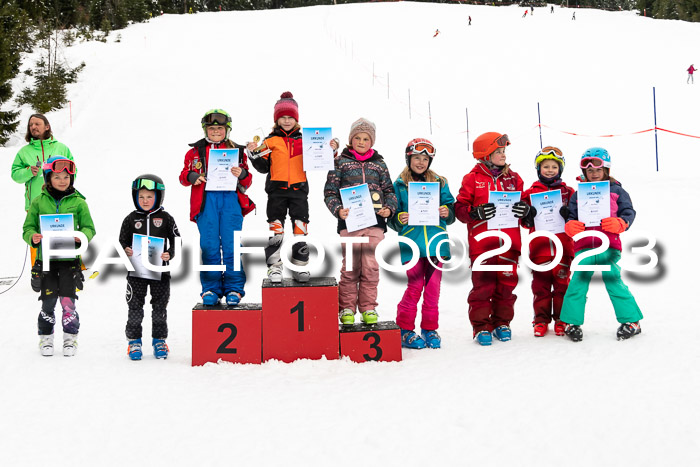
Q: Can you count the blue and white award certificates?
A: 9